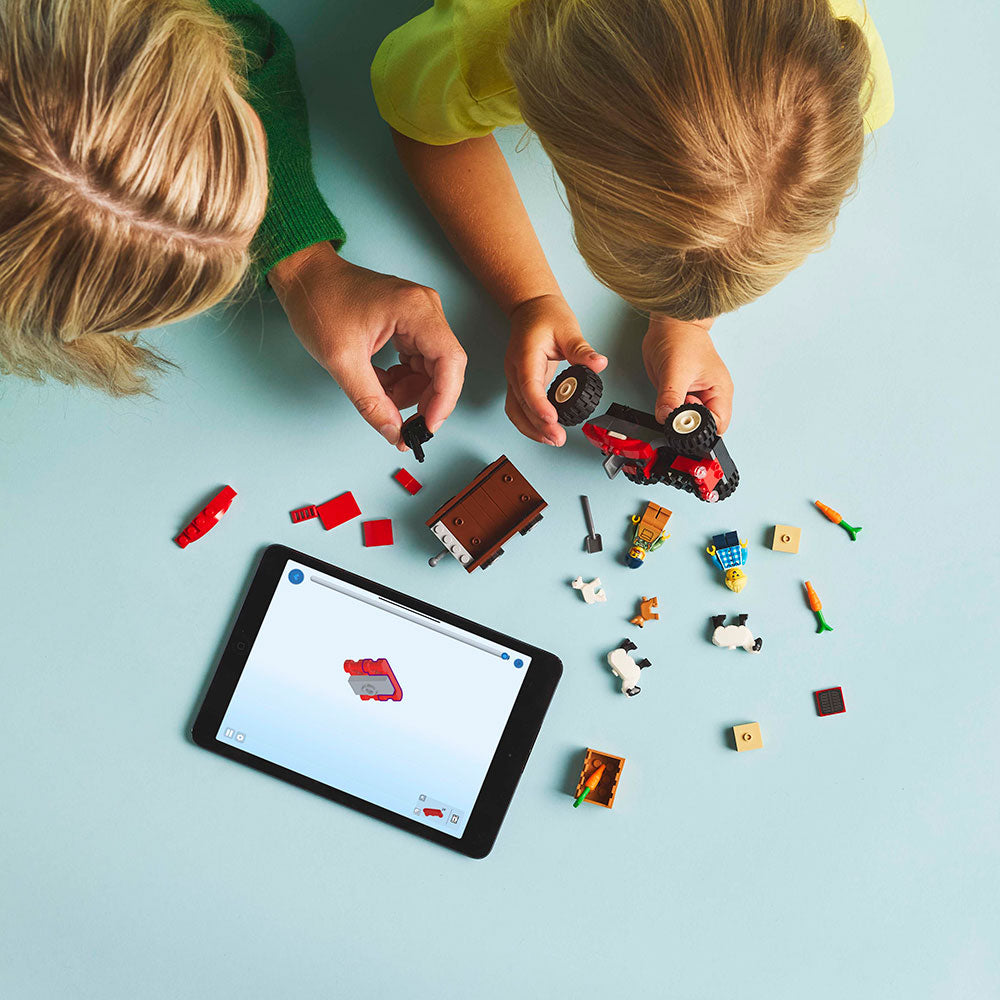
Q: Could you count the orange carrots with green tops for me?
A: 3